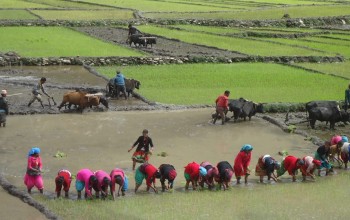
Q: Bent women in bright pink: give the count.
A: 3